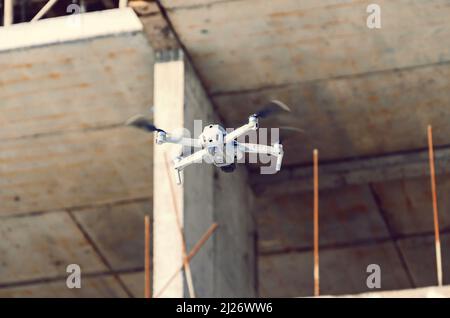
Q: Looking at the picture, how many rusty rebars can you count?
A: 5